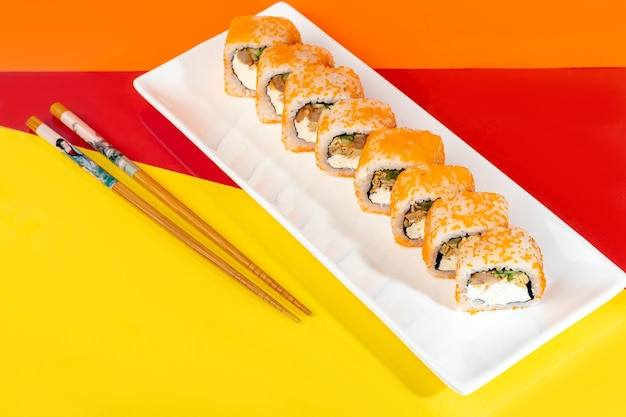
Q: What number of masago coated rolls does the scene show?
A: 8